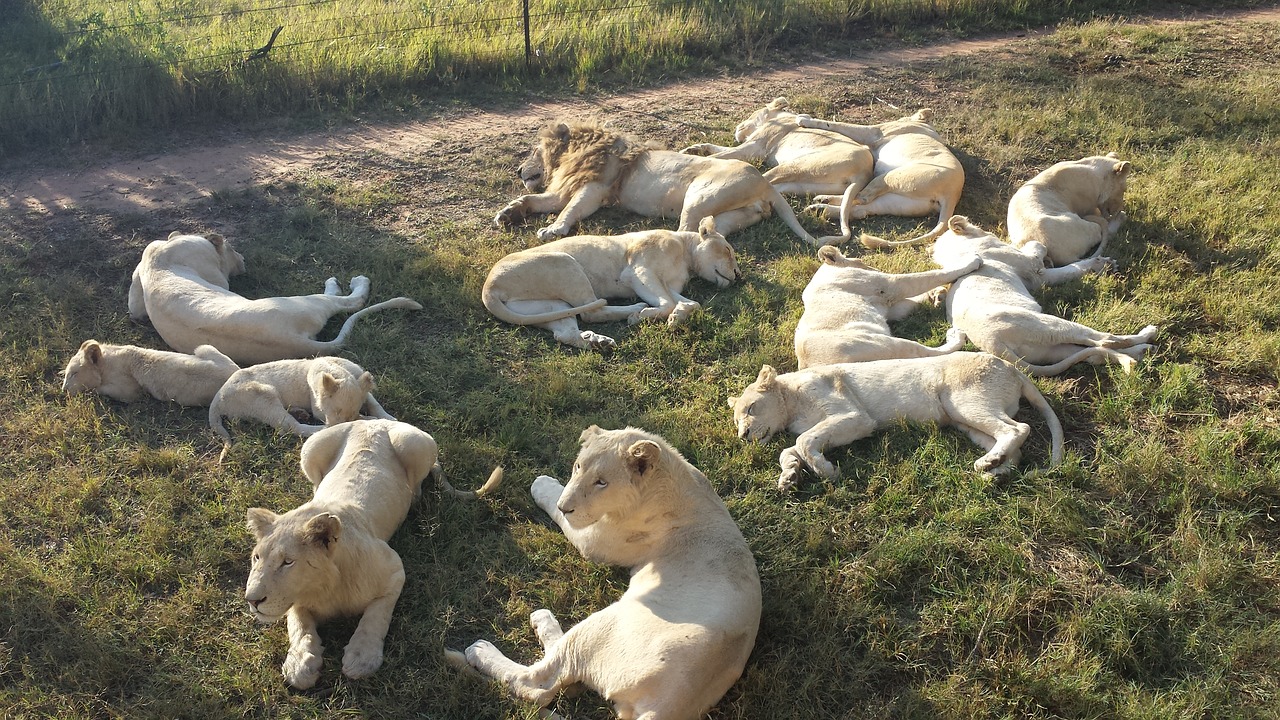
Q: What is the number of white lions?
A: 13